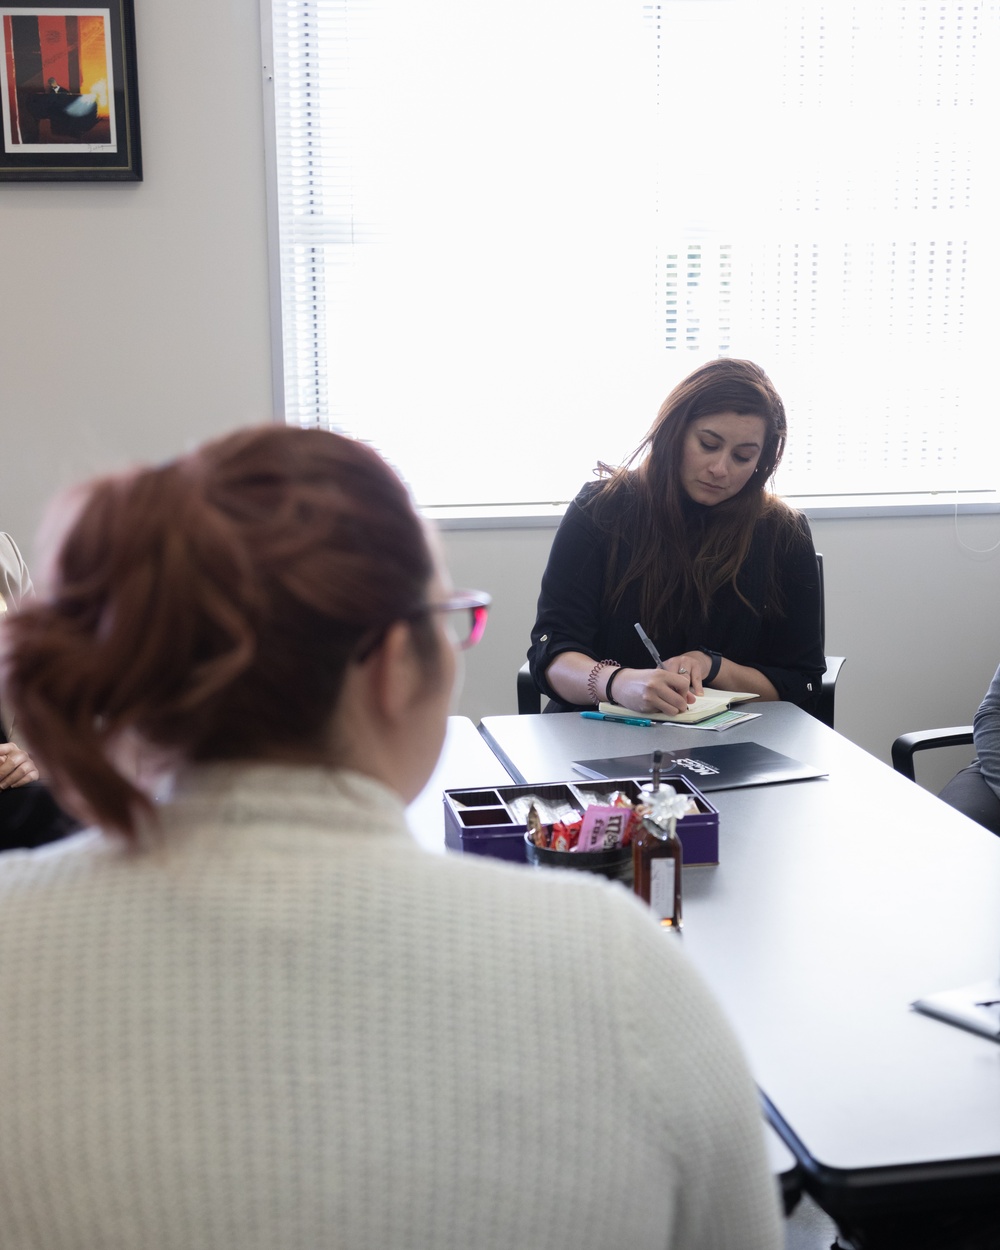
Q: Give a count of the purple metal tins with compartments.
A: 1